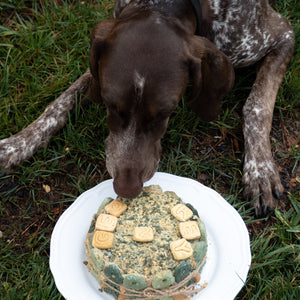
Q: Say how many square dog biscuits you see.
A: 7